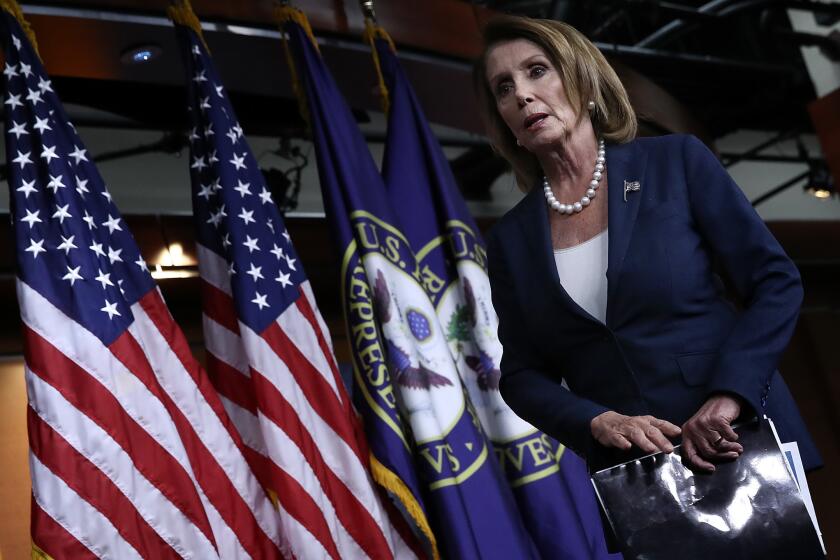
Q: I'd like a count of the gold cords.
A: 4